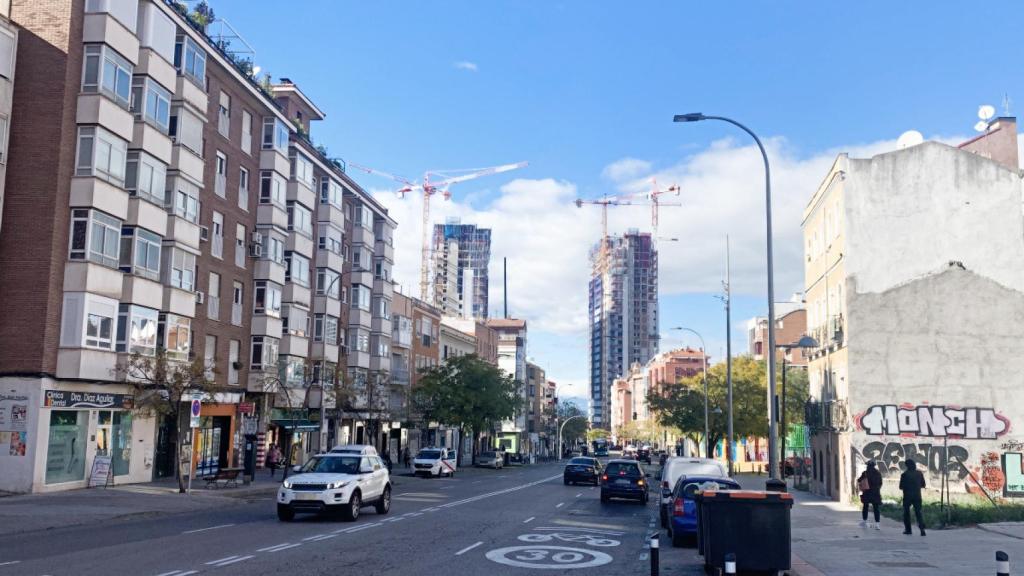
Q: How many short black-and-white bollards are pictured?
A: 3